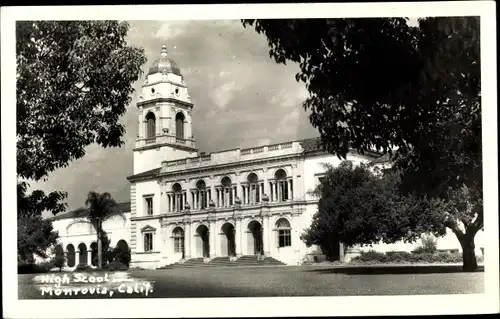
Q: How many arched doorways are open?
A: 3